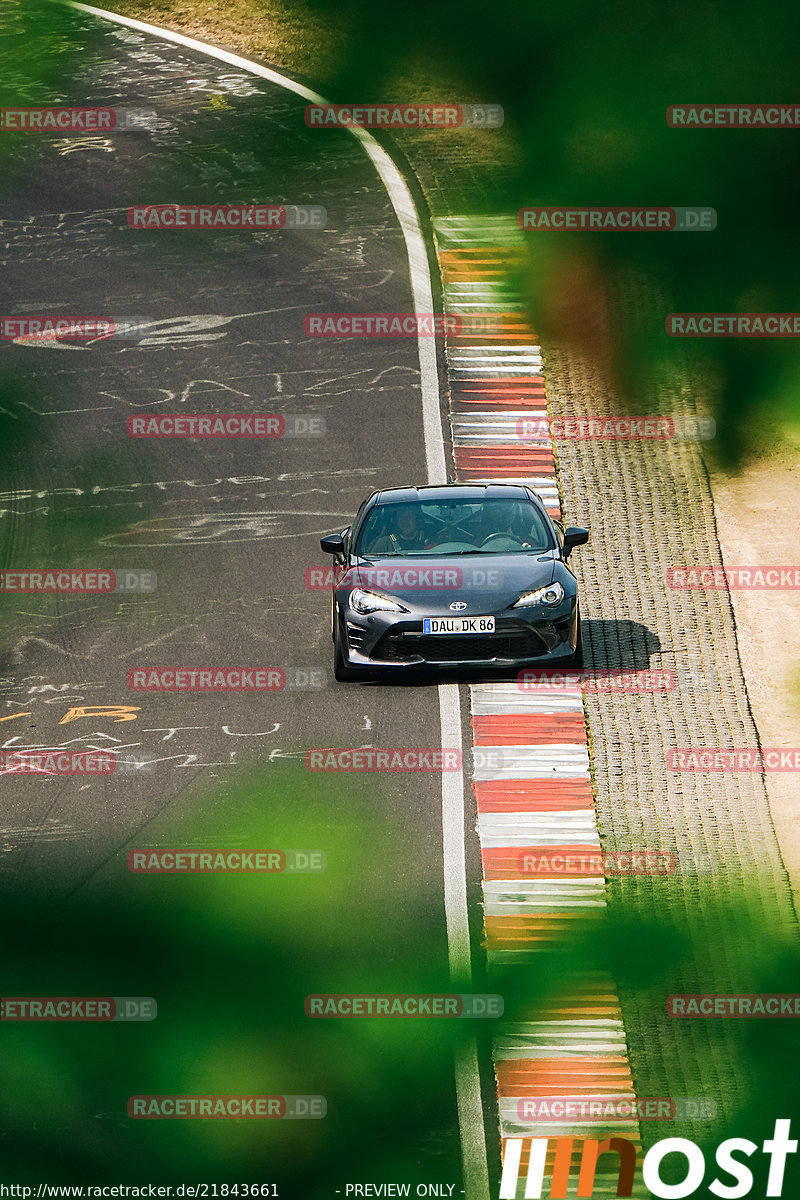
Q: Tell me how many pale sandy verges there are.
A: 1